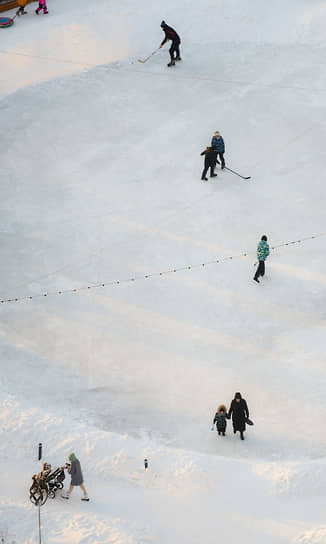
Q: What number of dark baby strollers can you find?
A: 1